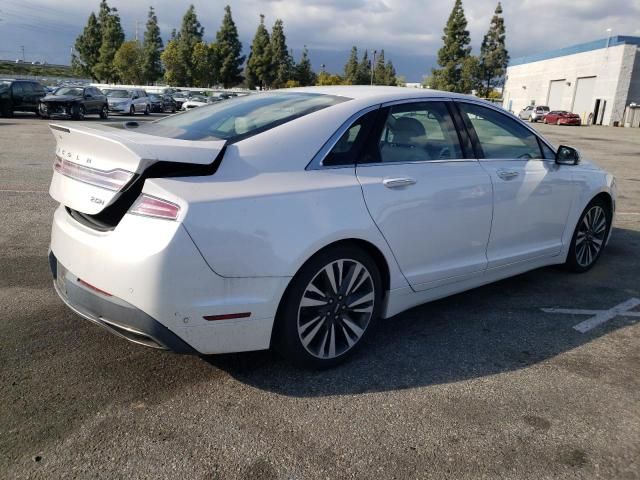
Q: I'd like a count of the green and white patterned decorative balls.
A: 0